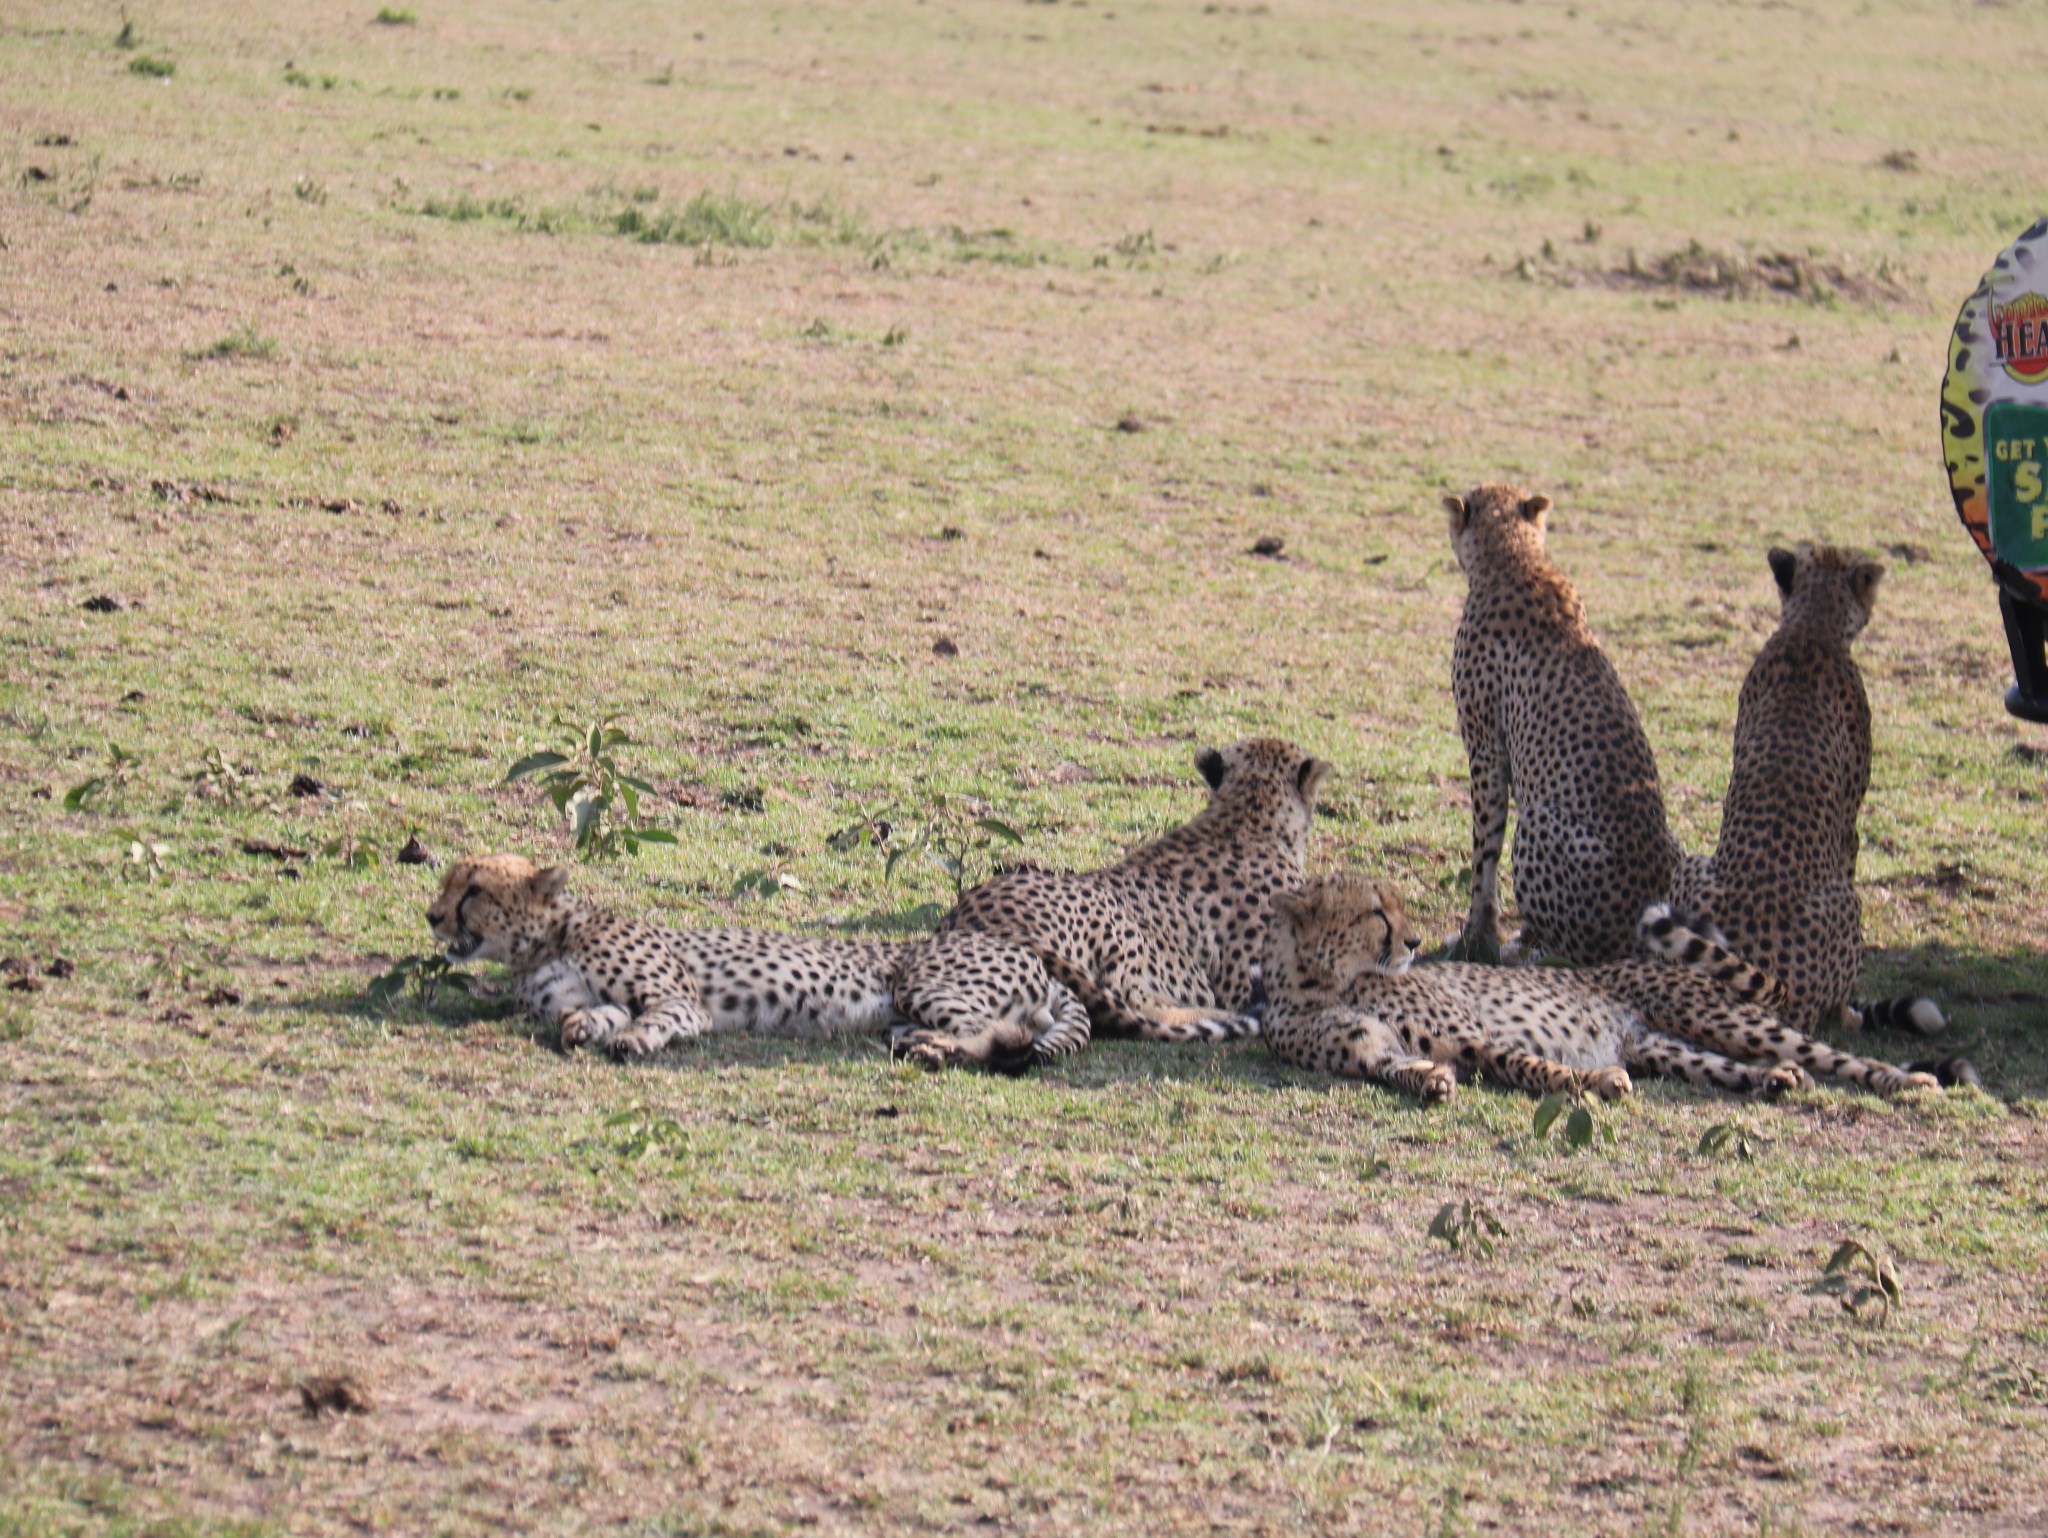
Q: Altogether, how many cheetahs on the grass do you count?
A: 5